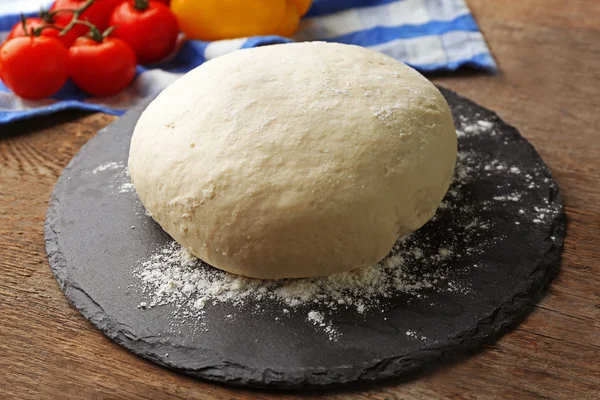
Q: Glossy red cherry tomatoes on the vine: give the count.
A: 5